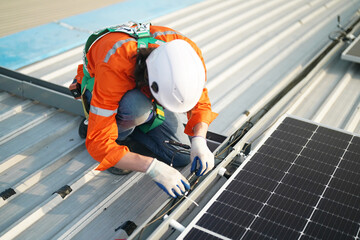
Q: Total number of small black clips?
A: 3